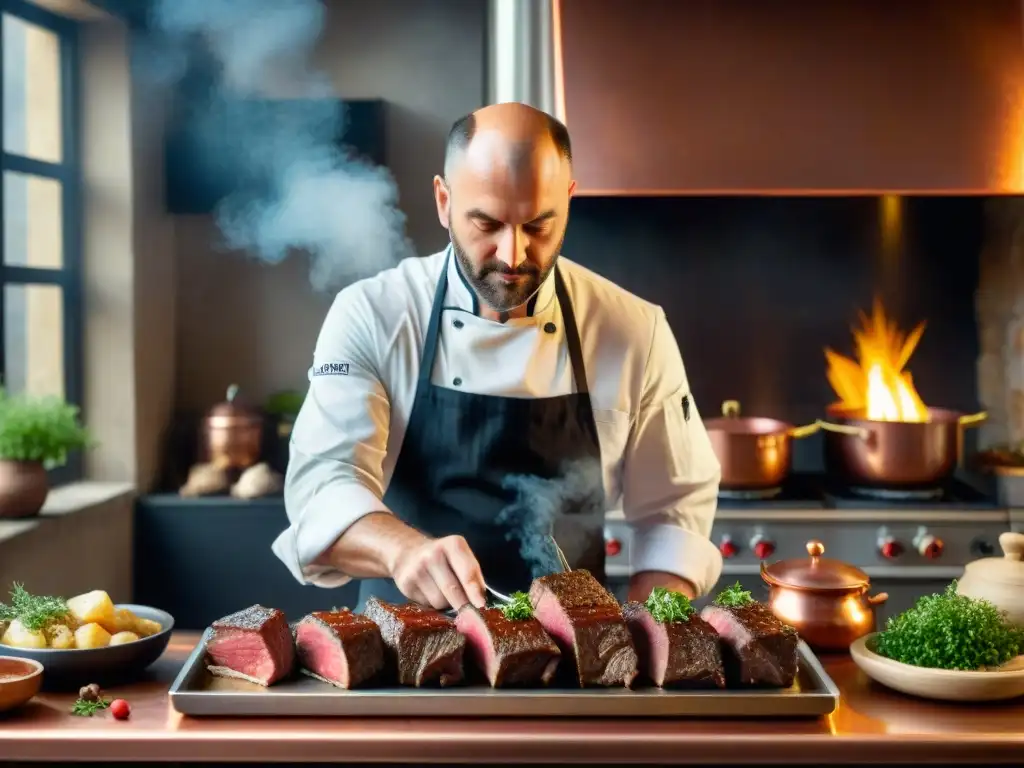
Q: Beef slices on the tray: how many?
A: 7